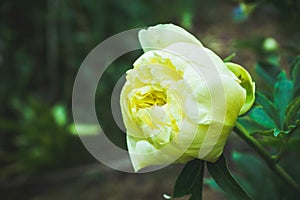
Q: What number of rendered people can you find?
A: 0